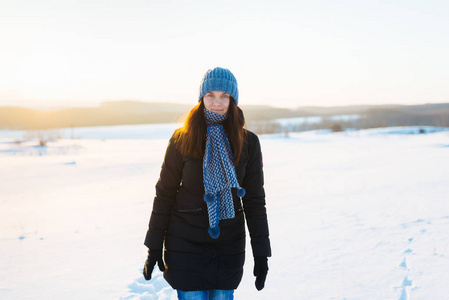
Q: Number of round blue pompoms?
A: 3